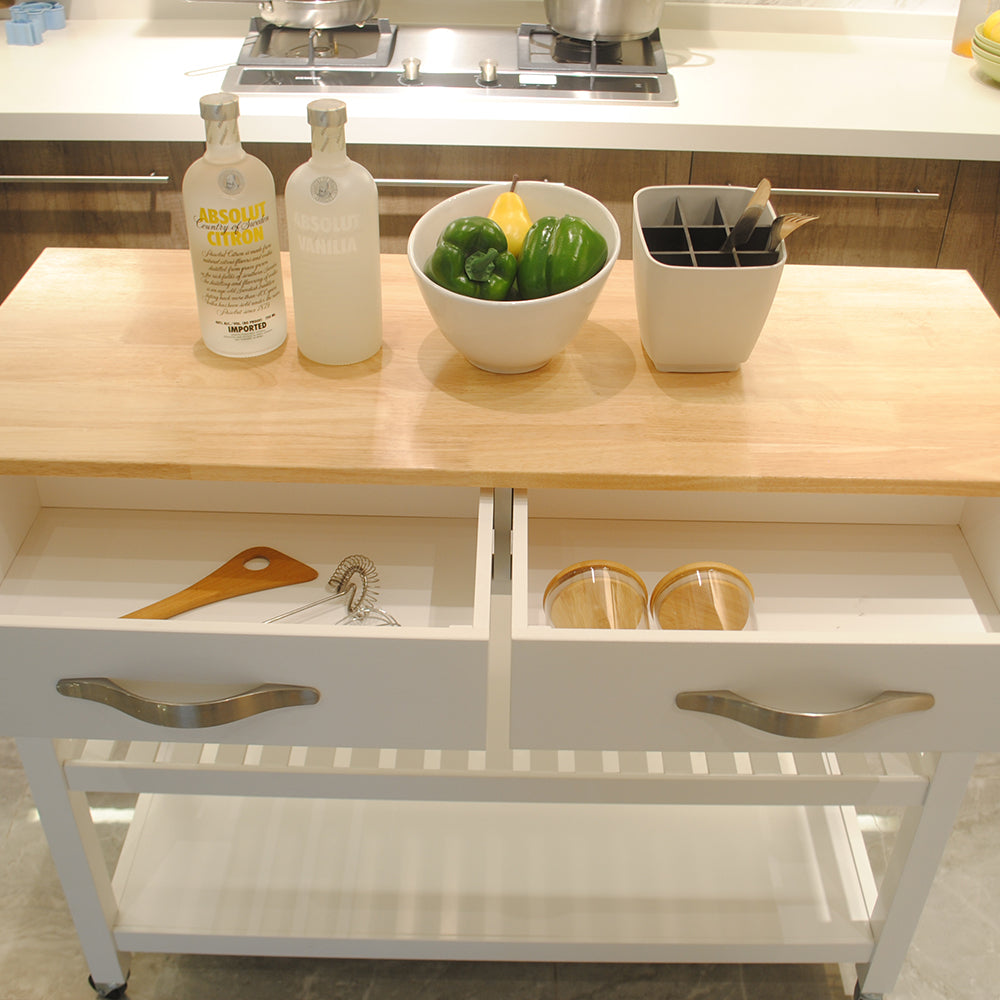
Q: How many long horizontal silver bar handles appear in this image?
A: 3